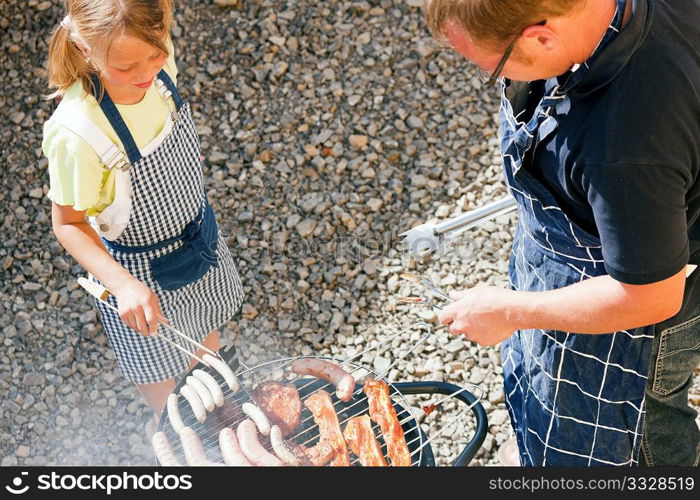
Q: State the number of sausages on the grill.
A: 12